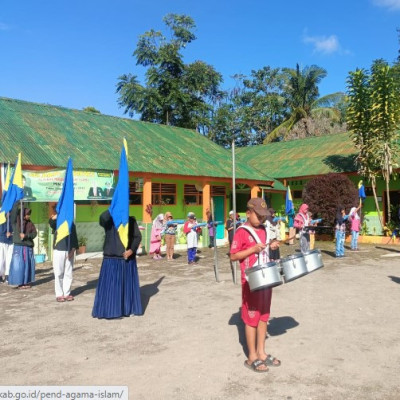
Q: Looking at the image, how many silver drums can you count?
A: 3